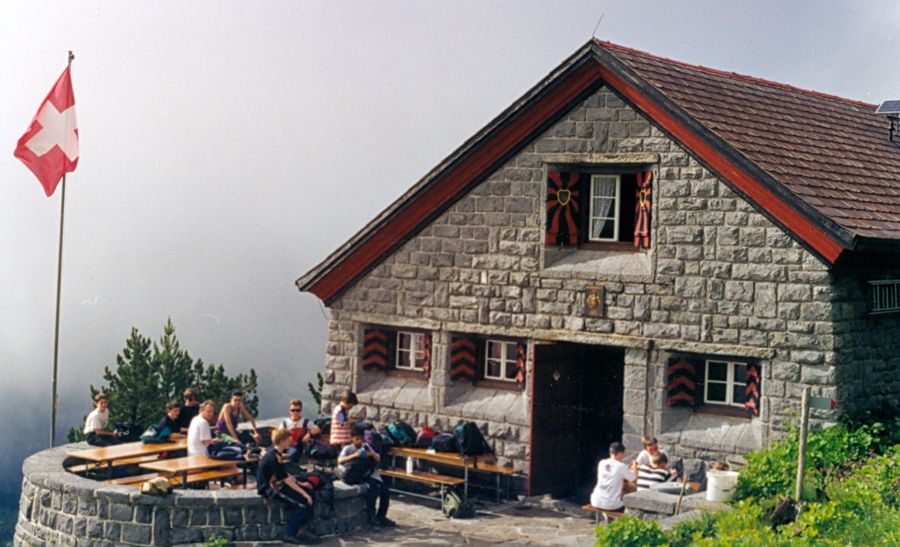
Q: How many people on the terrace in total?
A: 12